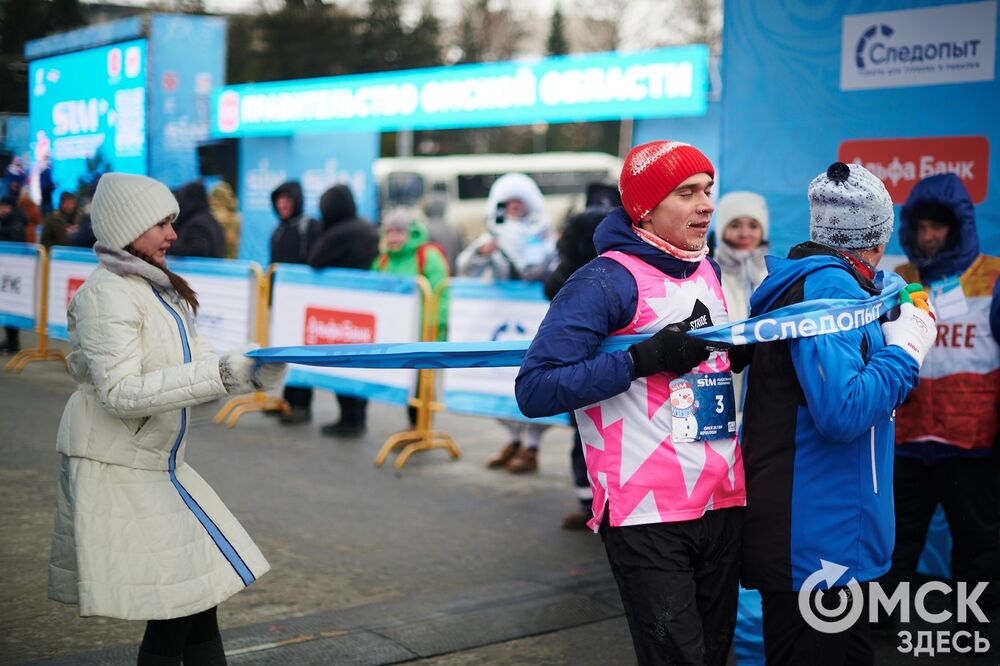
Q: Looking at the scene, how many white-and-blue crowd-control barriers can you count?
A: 5